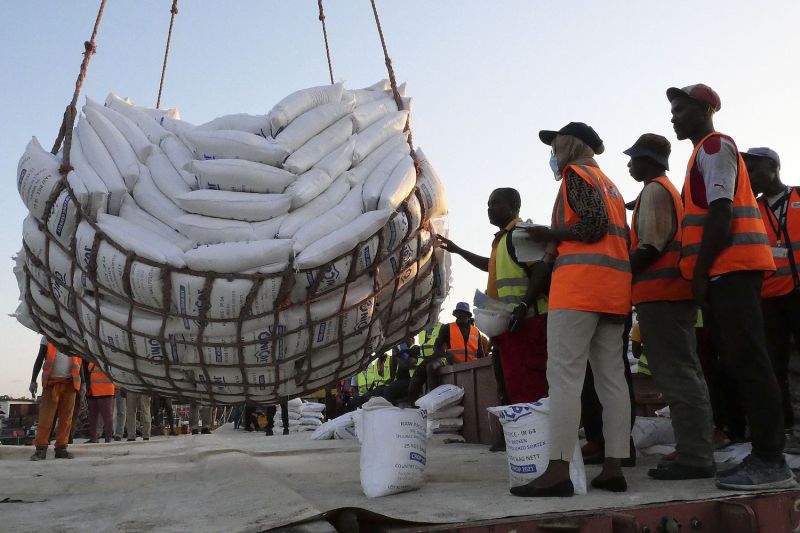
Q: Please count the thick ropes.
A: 4